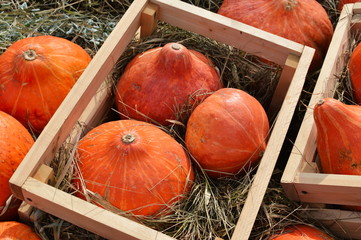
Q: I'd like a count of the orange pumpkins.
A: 11